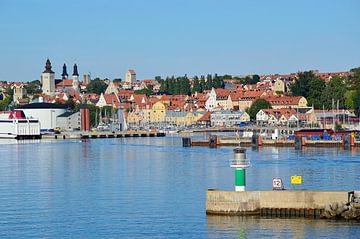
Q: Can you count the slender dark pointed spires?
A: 3